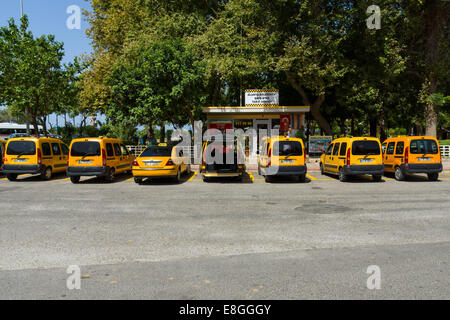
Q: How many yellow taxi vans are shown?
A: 6